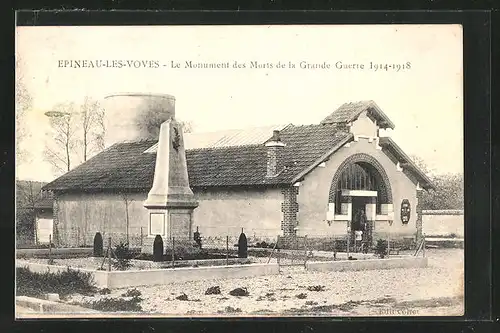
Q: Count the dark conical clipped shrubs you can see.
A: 3